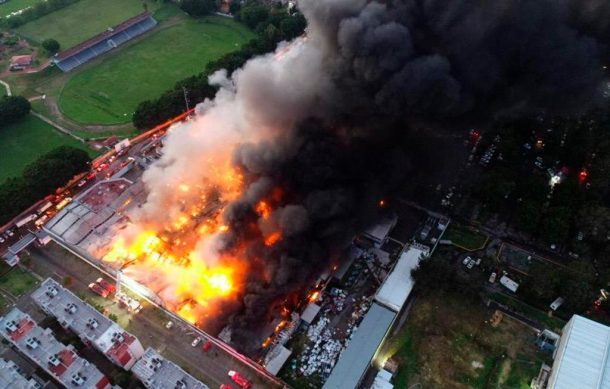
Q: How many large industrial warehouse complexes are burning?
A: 1